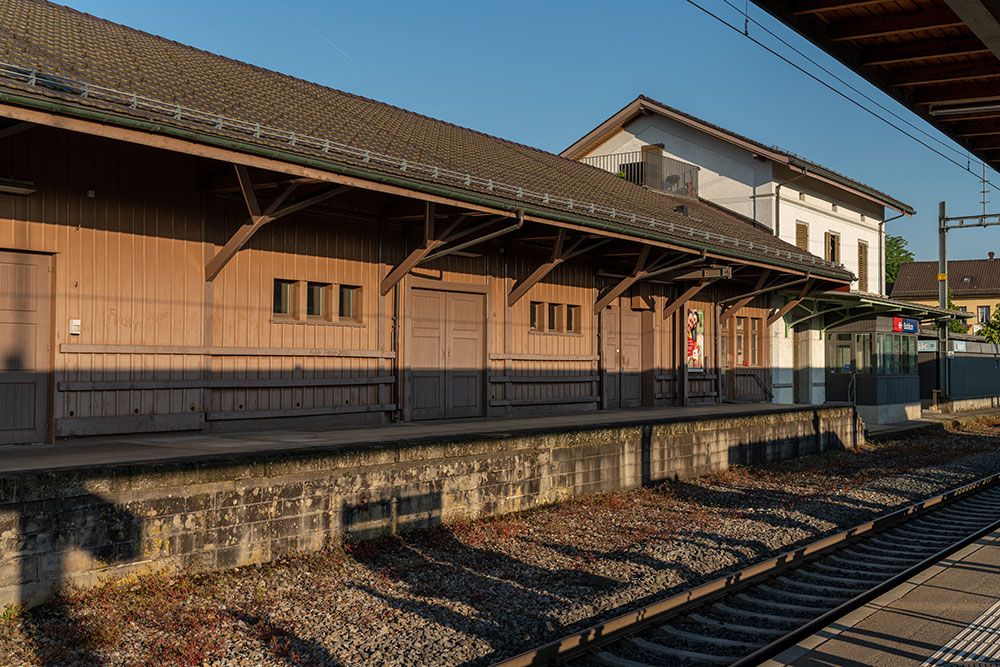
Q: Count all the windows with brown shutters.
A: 3